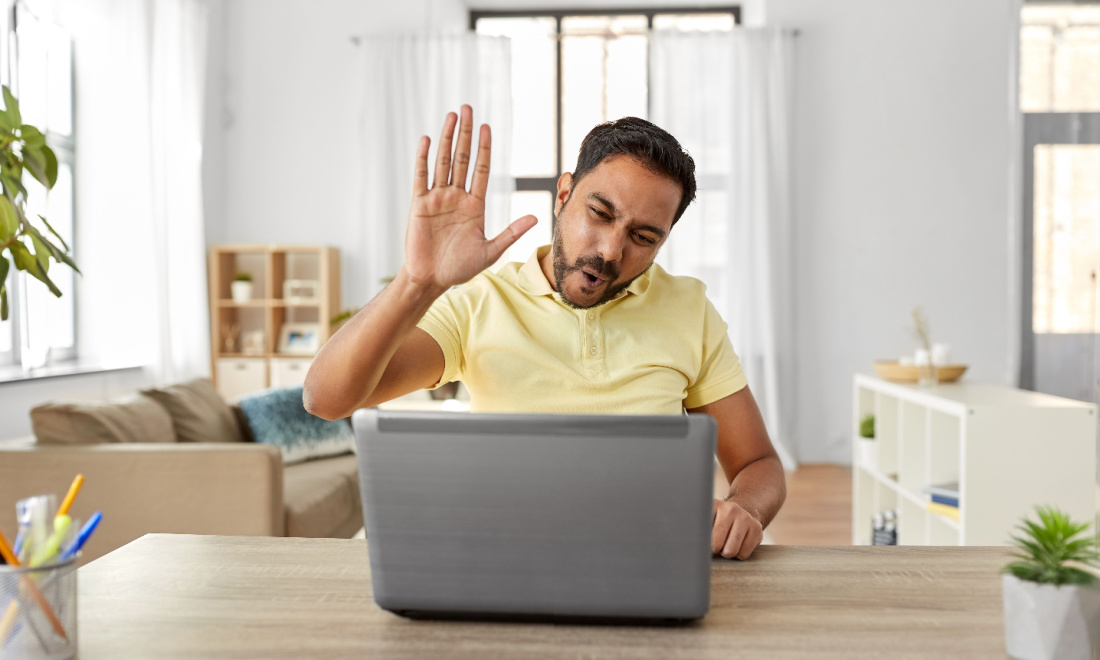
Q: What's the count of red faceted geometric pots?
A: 0